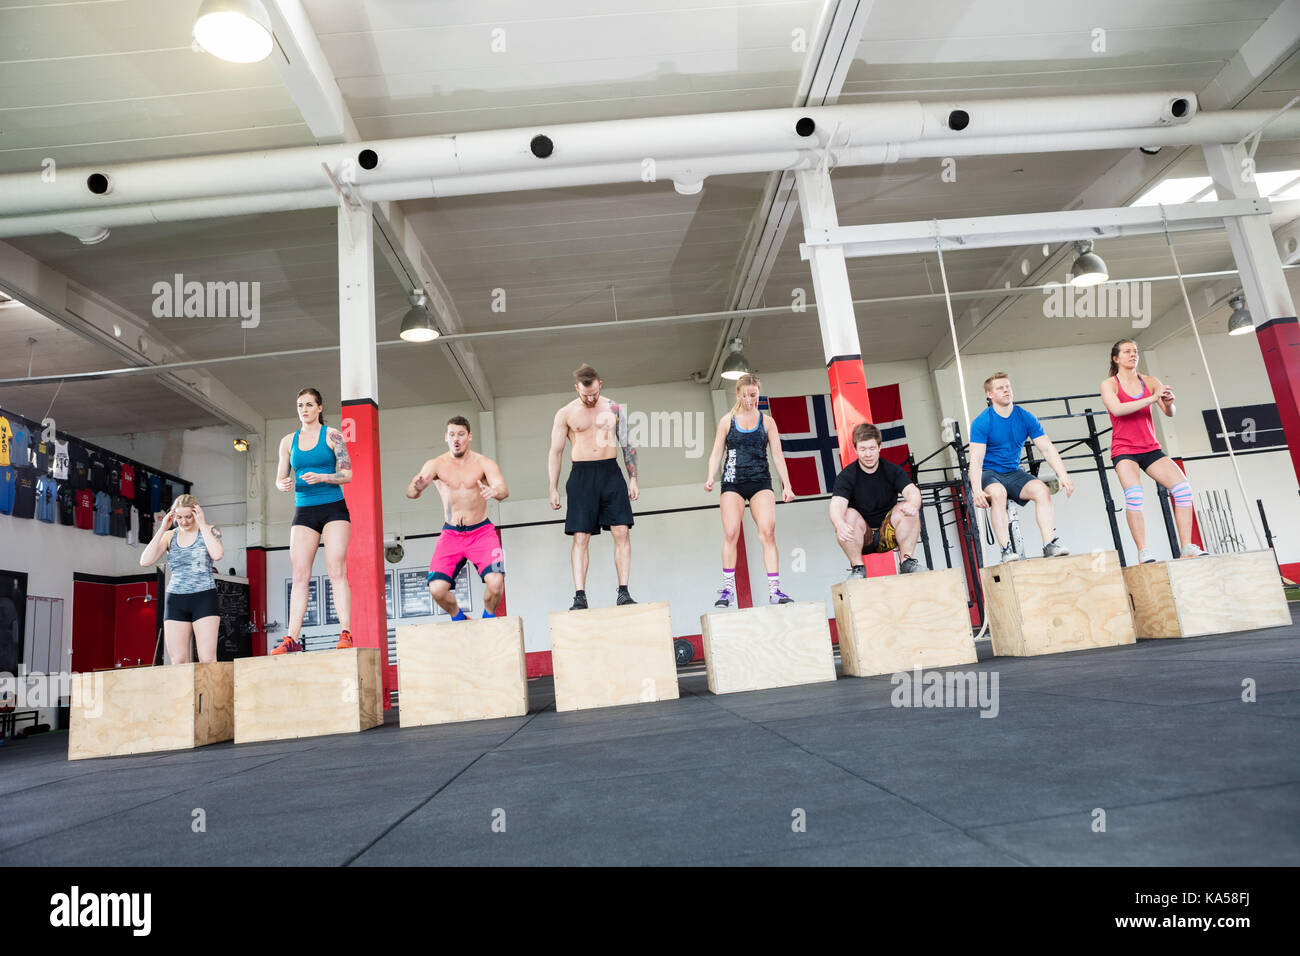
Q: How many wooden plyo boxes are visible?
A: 8